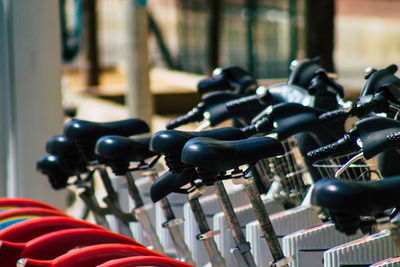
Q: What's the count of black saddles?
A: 8